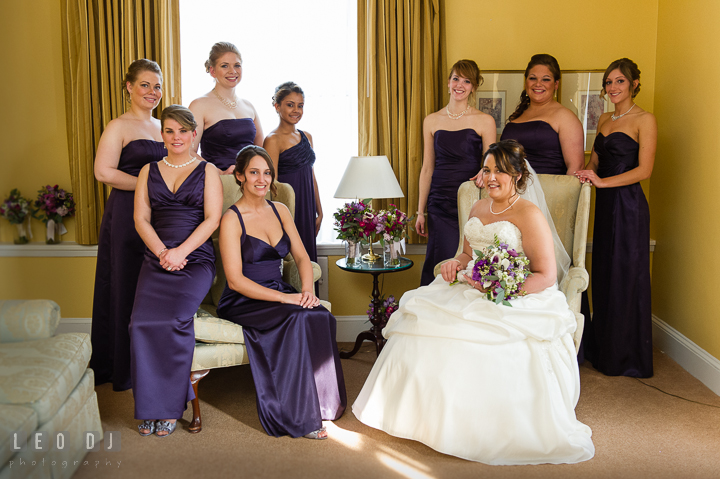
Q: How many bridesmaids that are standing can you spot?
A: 6